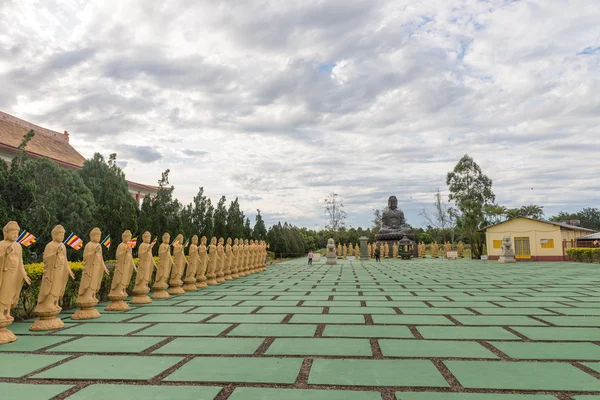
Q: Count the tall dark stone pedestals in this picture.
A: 1